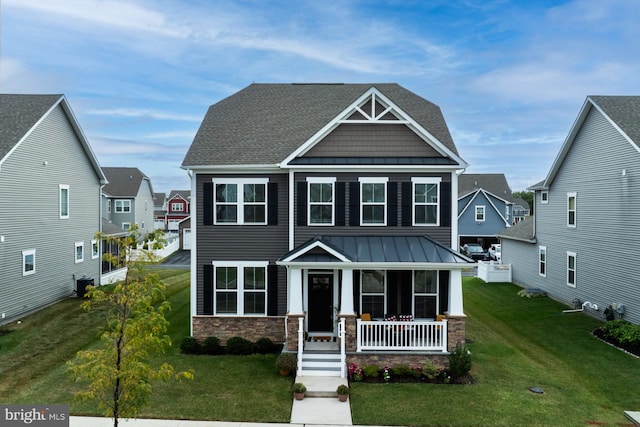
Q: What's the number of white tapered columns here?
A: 3